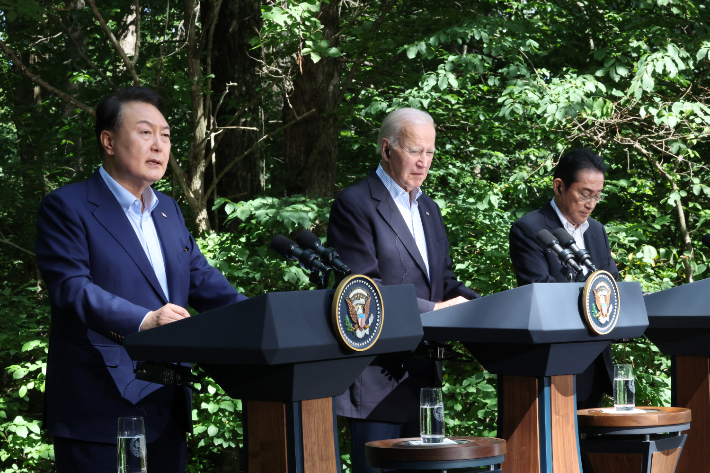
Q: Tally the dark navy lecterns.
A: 3